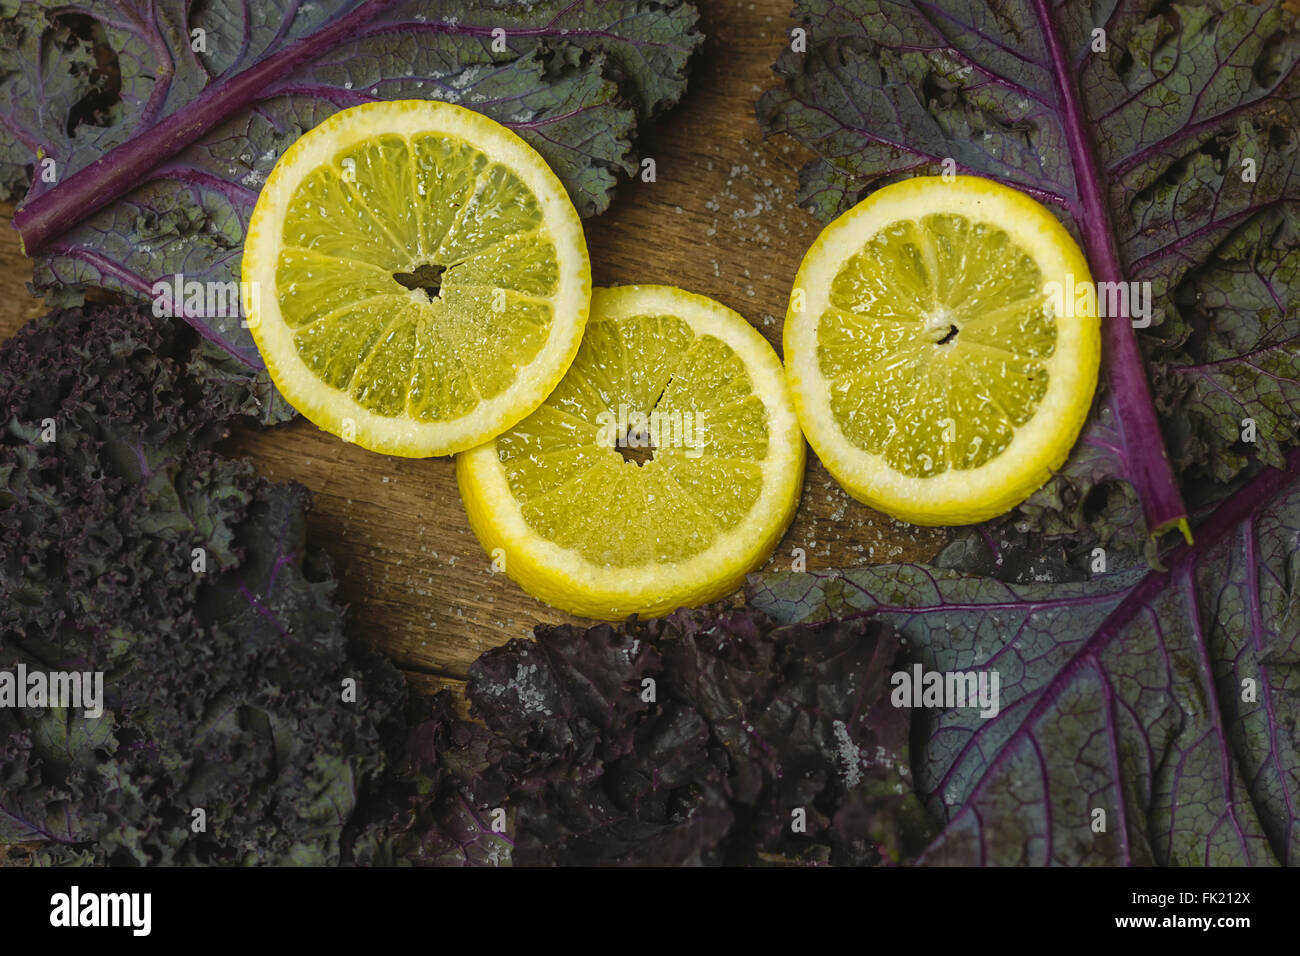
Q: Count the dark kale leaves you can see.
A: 5